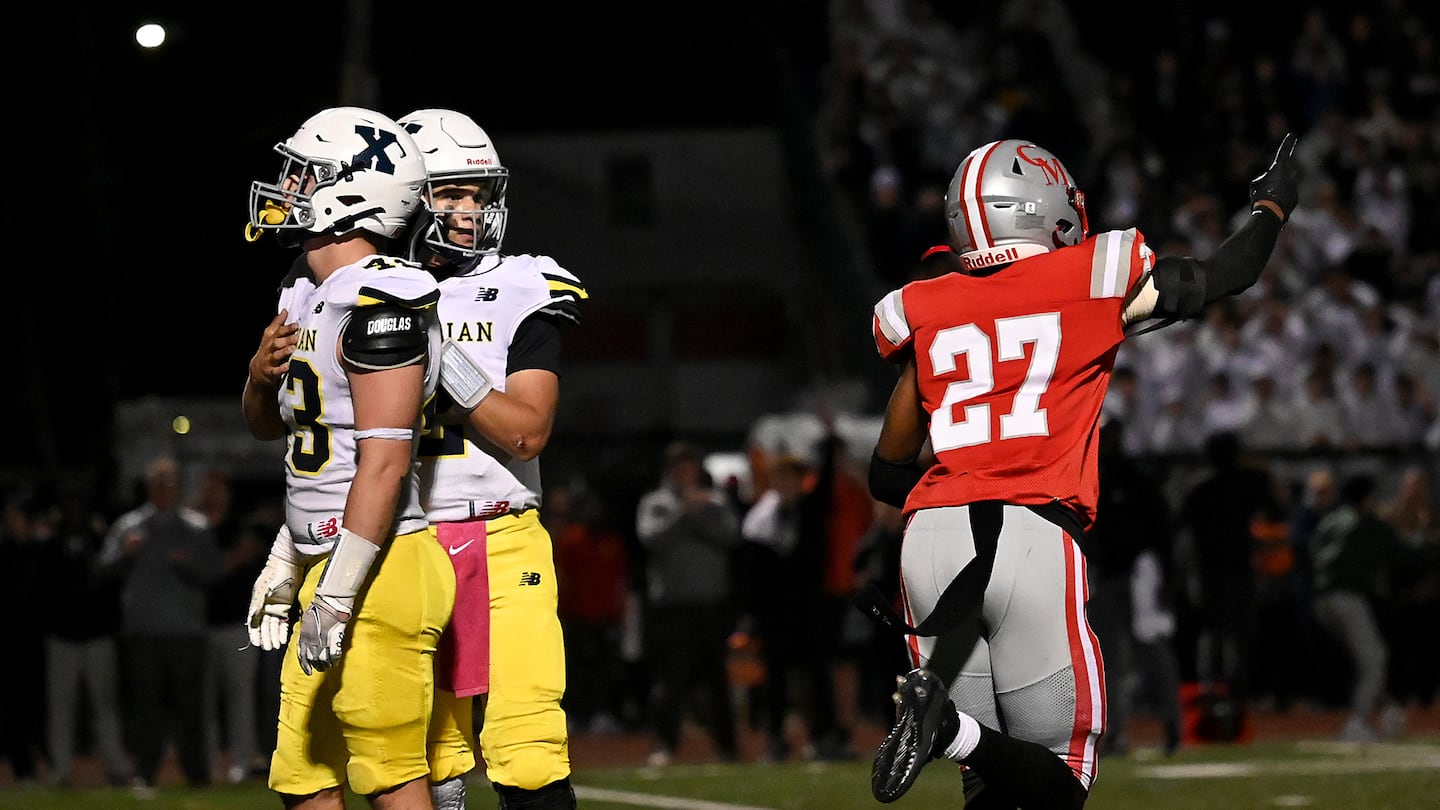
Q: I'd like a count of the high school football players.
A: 3